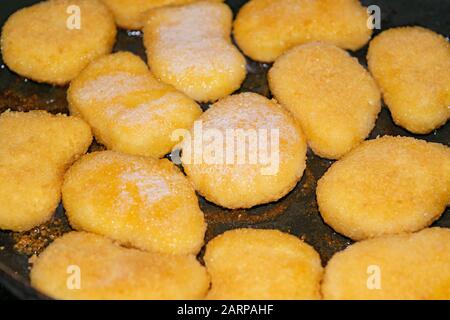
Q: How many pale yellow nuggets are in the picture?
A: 14